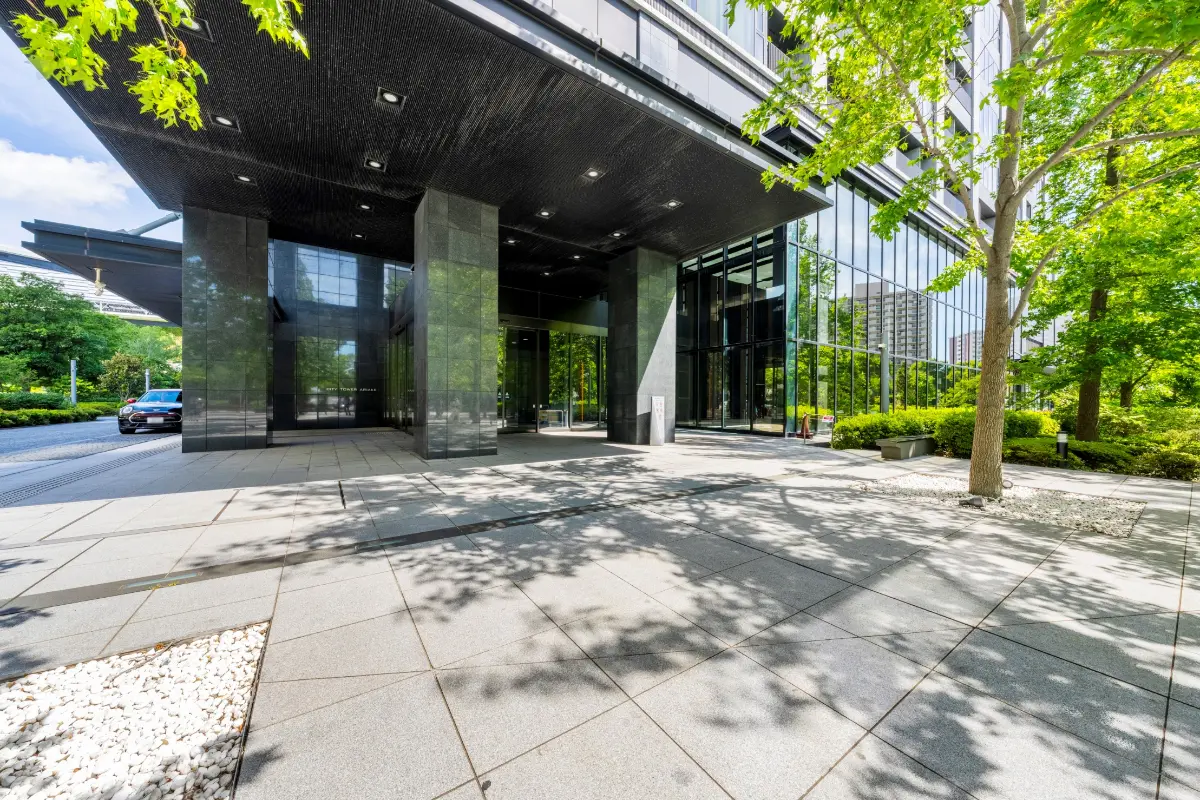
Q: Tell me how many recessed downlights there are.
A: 14